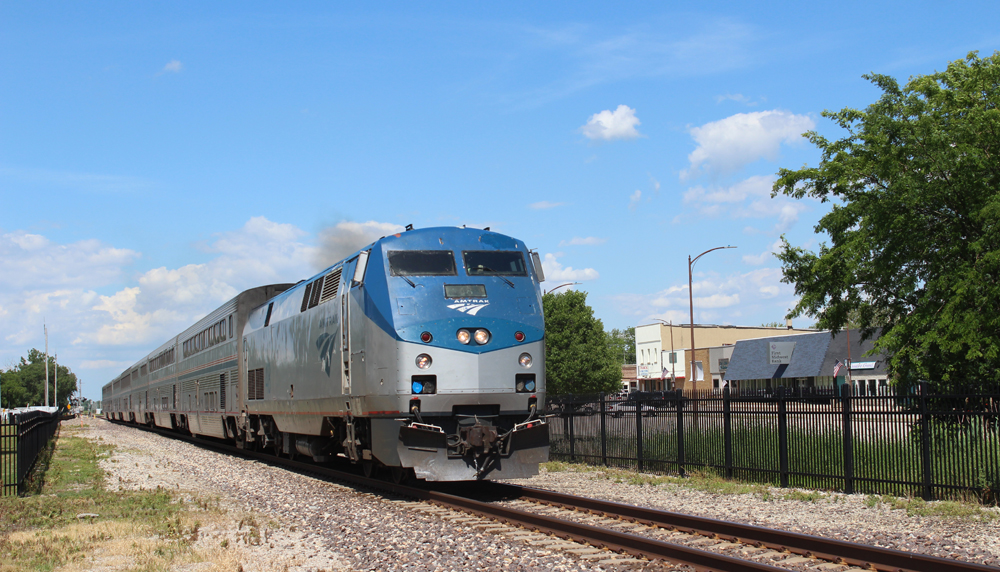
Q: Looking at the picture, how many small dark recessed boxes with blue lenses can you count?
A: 2